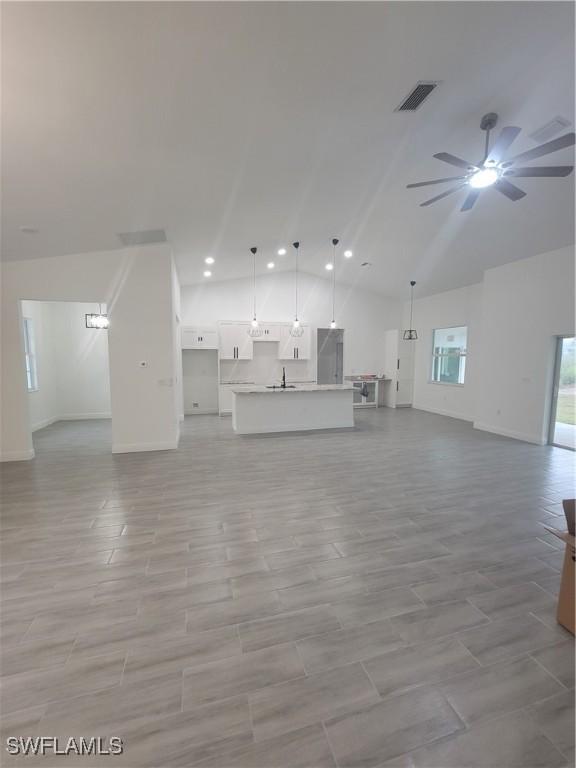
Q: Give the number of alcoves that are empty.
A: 1